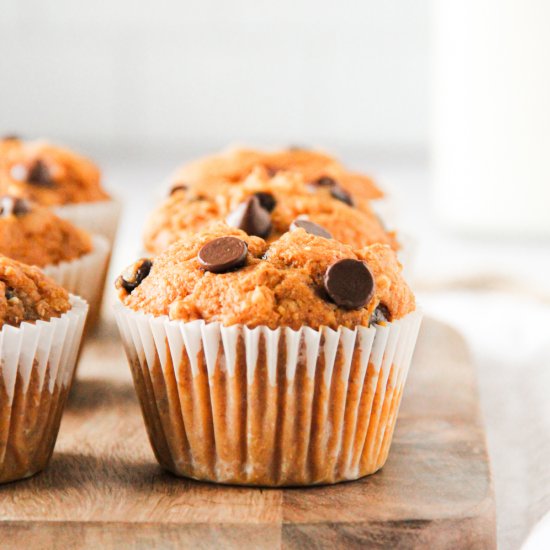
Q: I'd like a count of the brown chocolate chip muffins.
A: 6